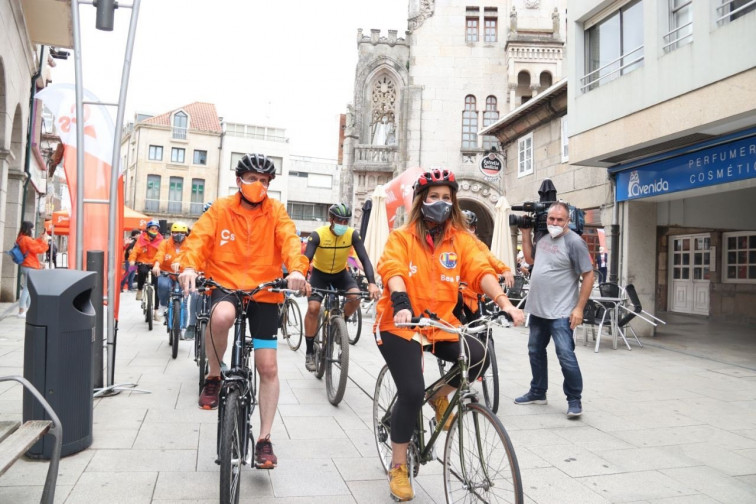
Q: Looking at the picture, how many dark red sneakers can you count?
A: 2